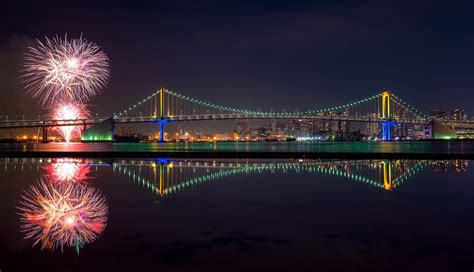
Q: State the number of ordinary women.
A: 0